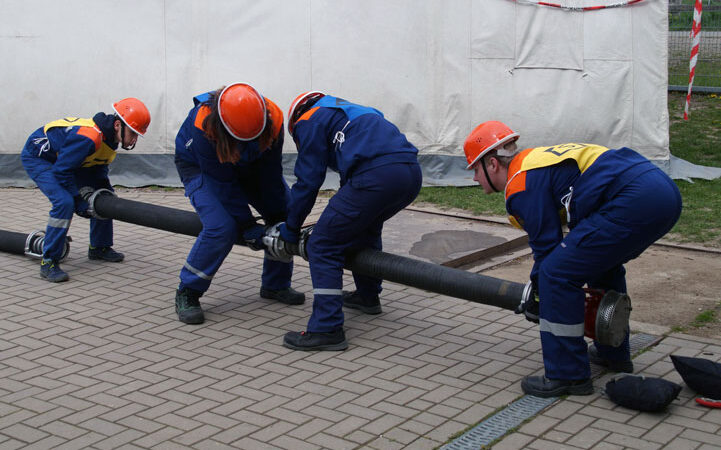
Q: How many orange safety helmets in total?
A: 4